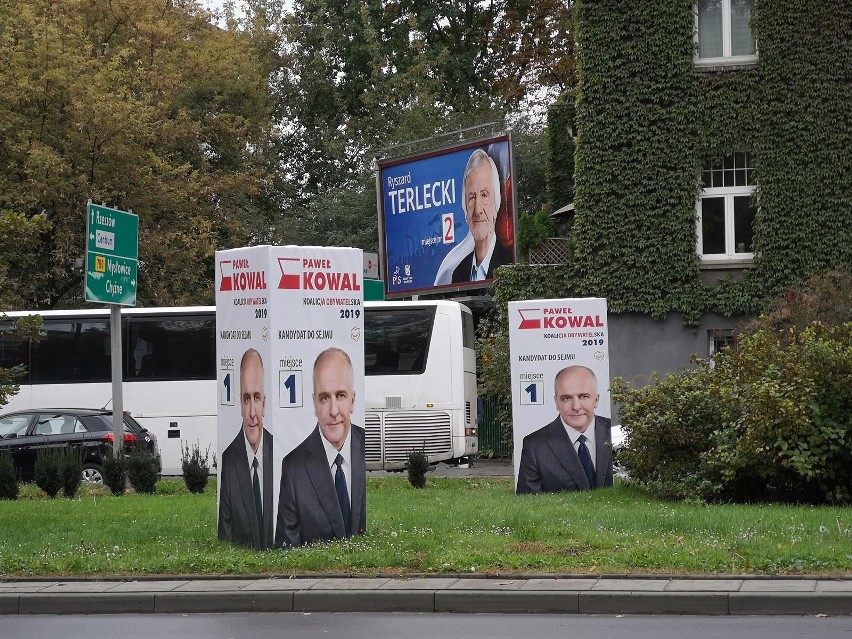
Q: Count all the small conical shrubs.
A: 7